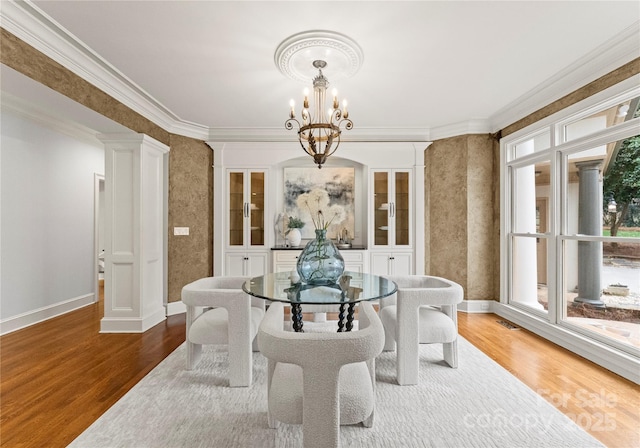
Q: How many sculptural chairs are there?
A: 4